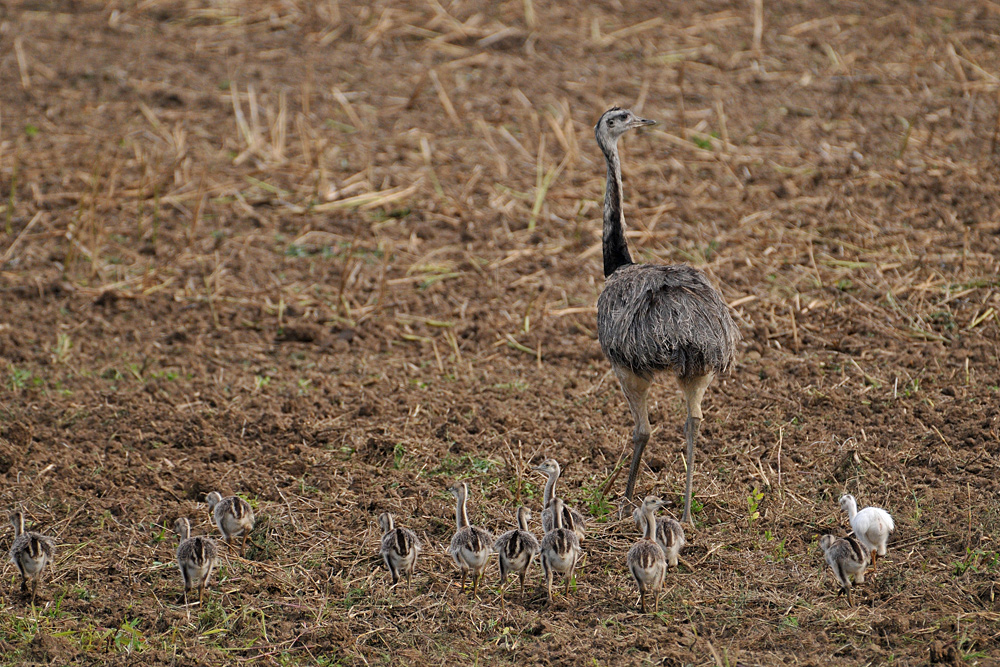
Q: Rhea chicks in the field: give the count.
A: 12